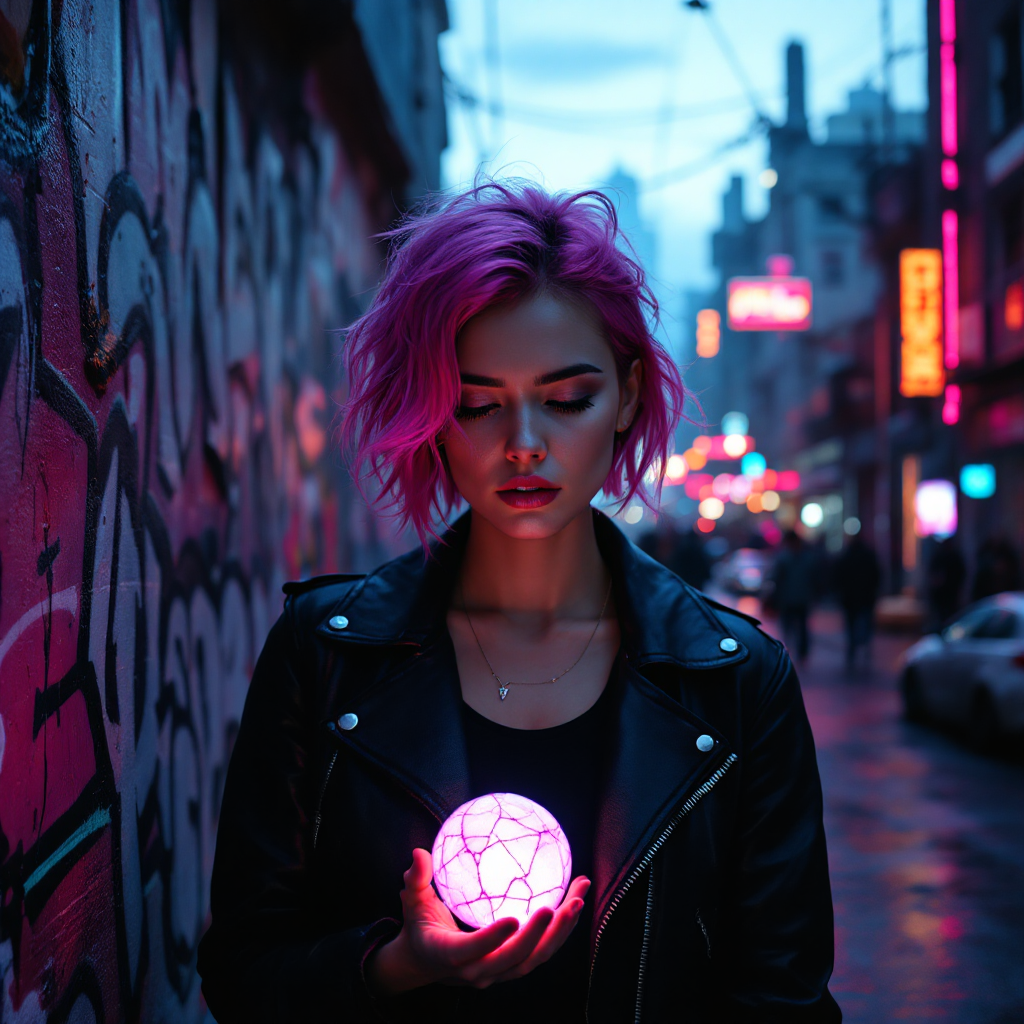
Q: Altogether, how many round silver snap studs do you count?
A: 4